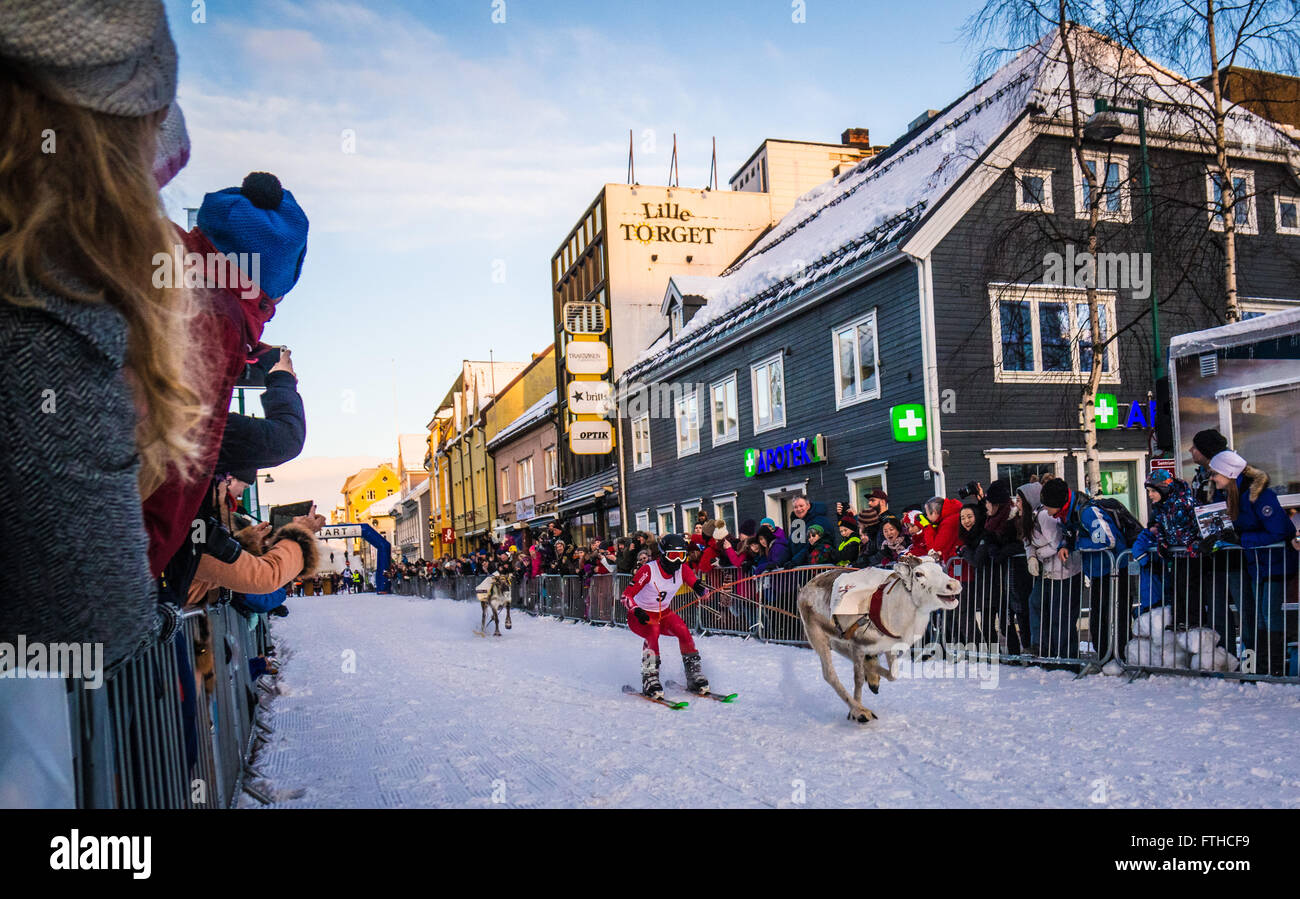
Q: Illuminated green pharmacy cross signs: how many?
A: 3